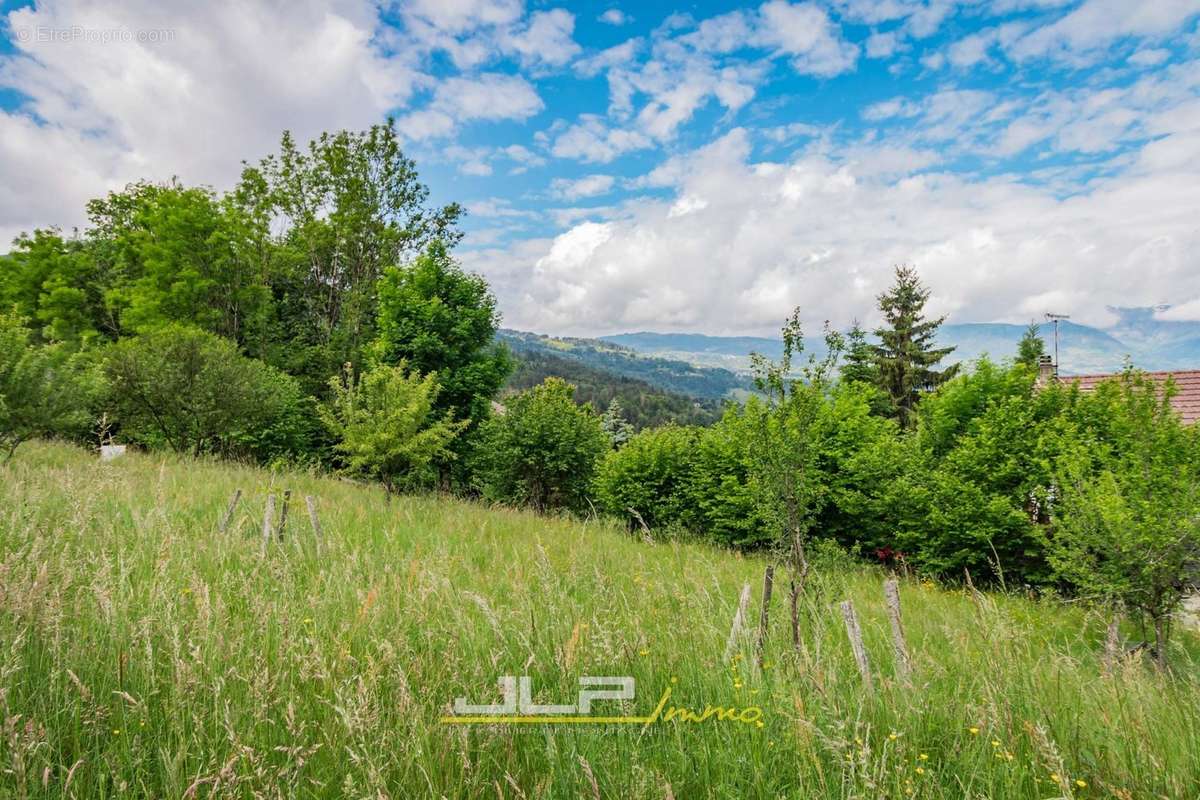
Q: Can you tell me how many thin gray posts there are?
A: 8